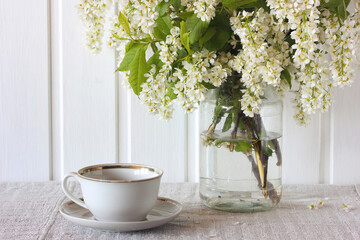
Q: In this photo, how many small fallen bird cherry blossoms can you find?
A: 3